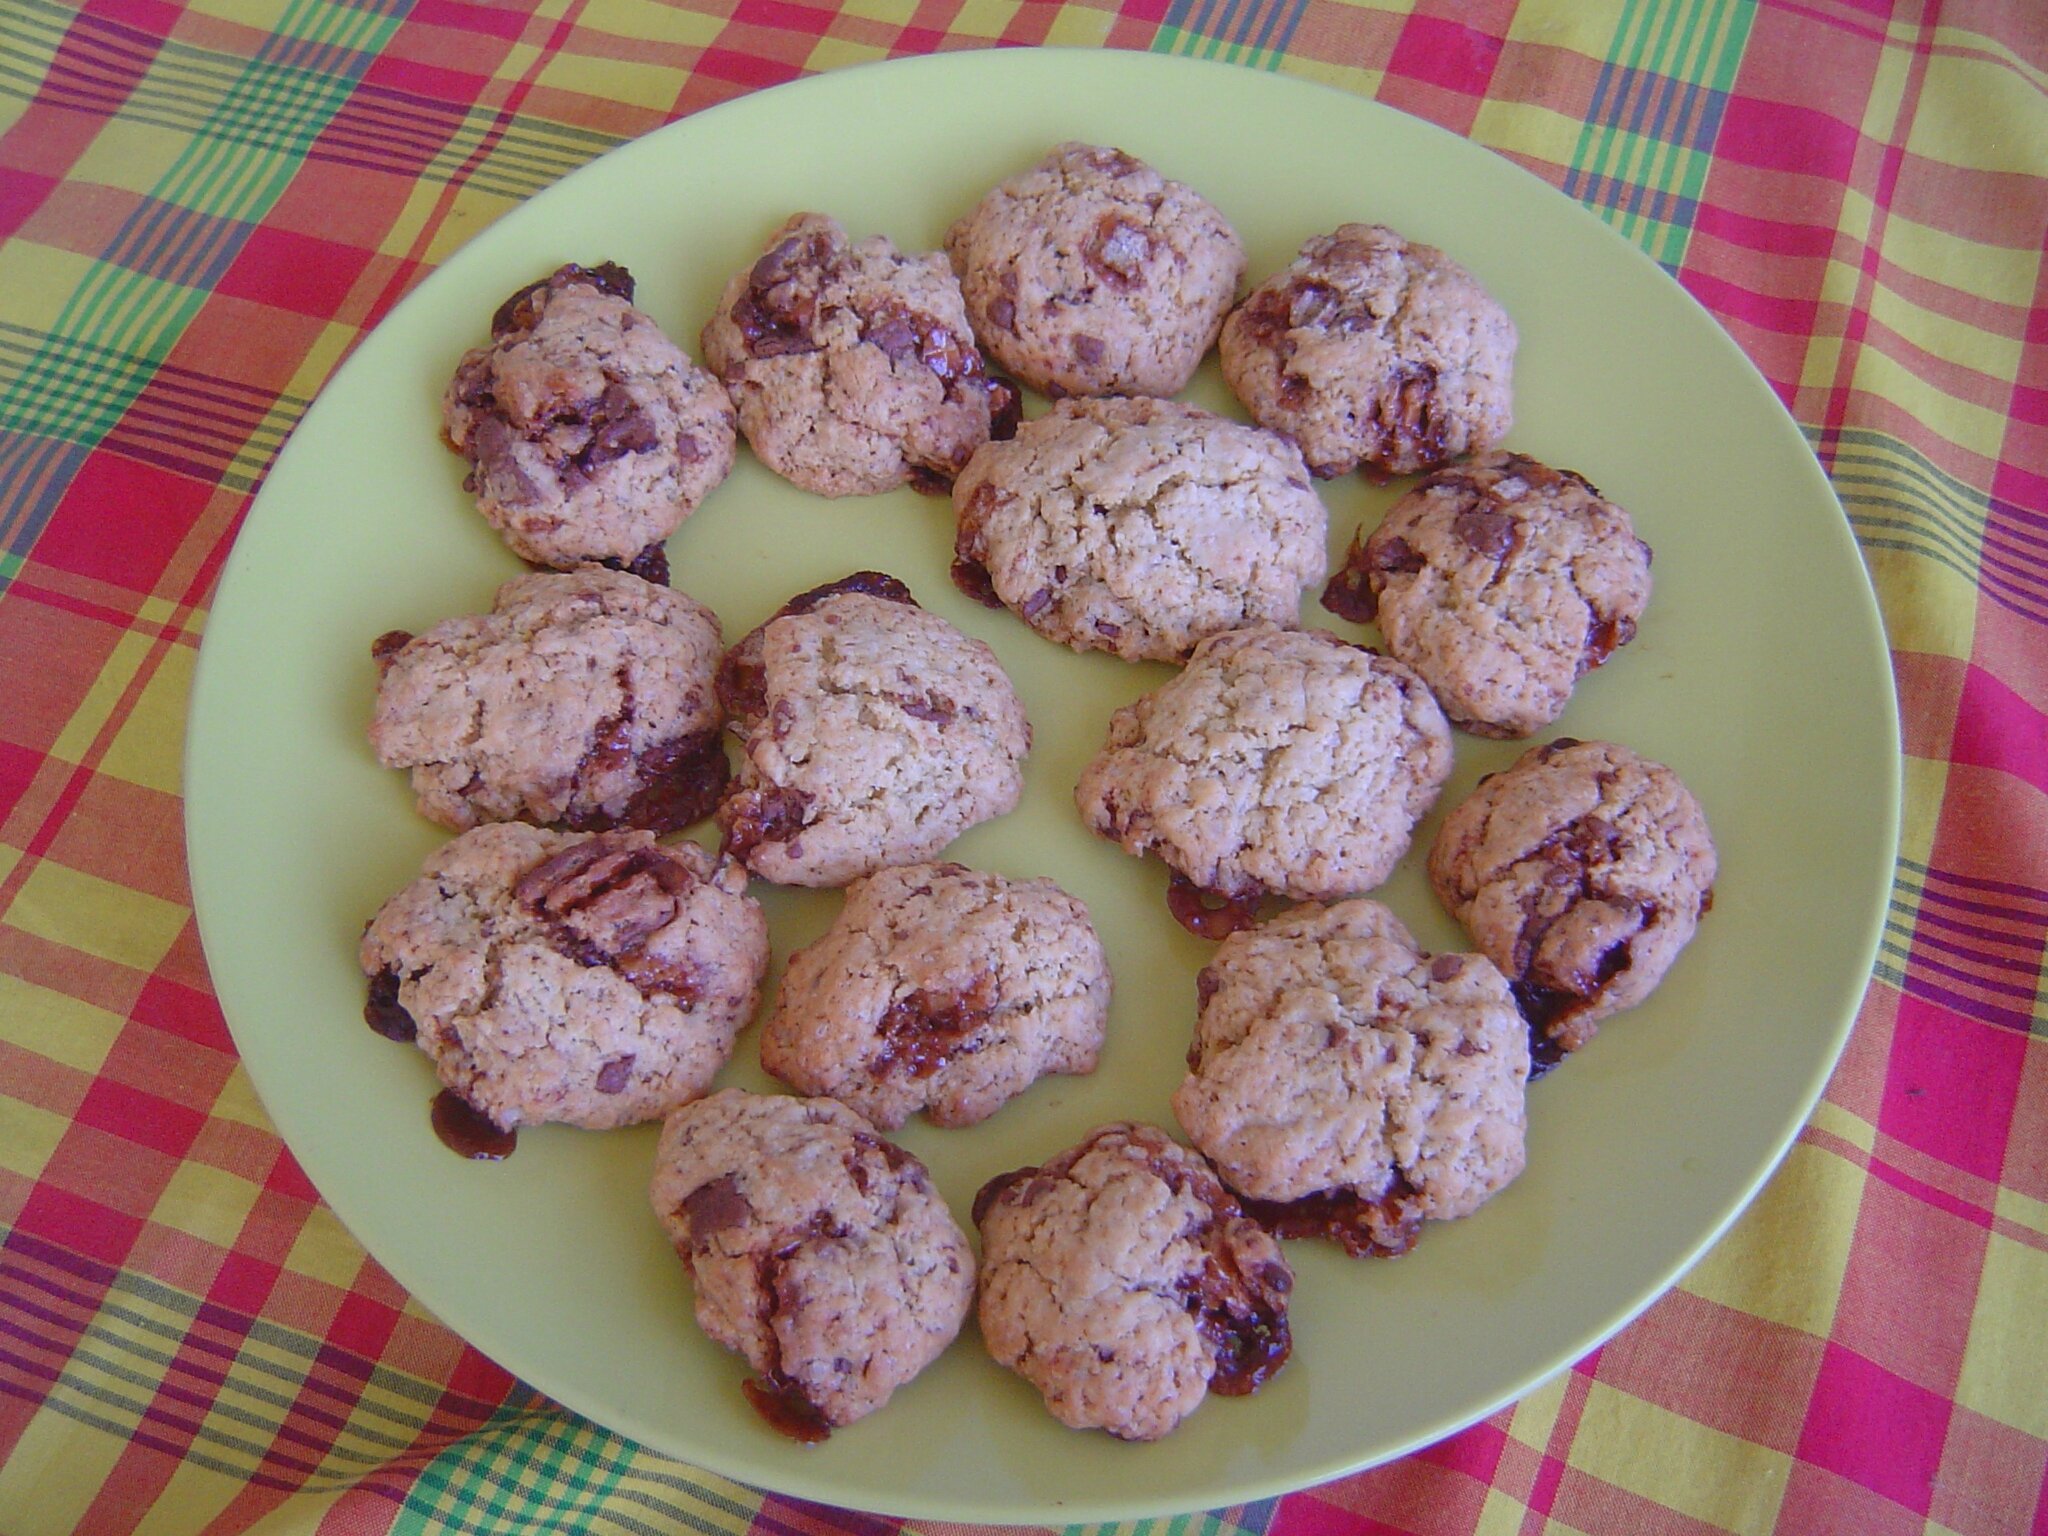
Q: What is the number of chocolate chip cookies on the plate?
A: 15